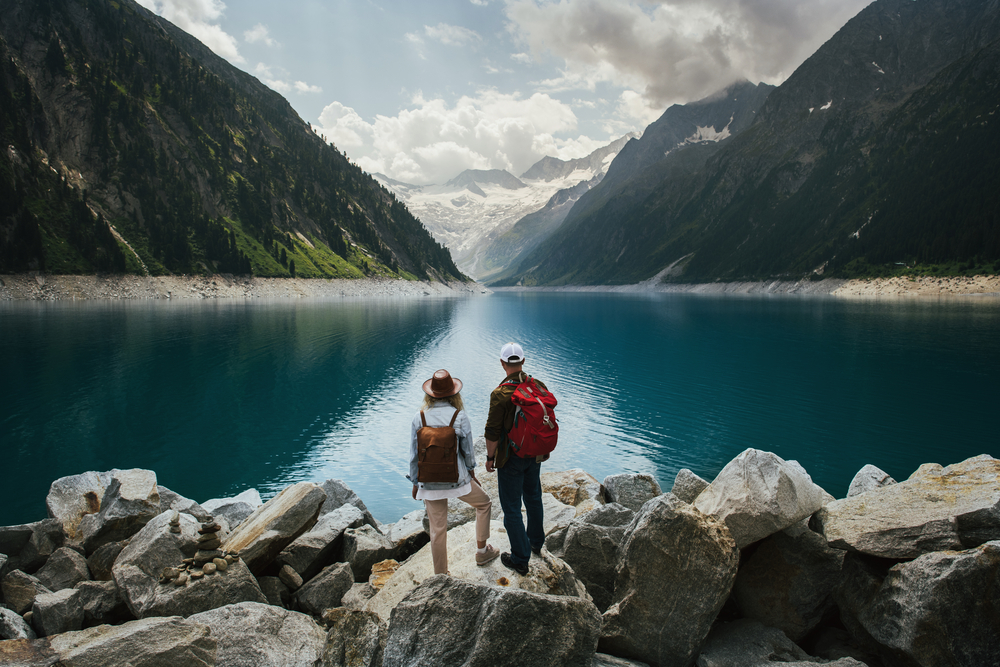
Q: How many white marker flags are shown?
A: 0